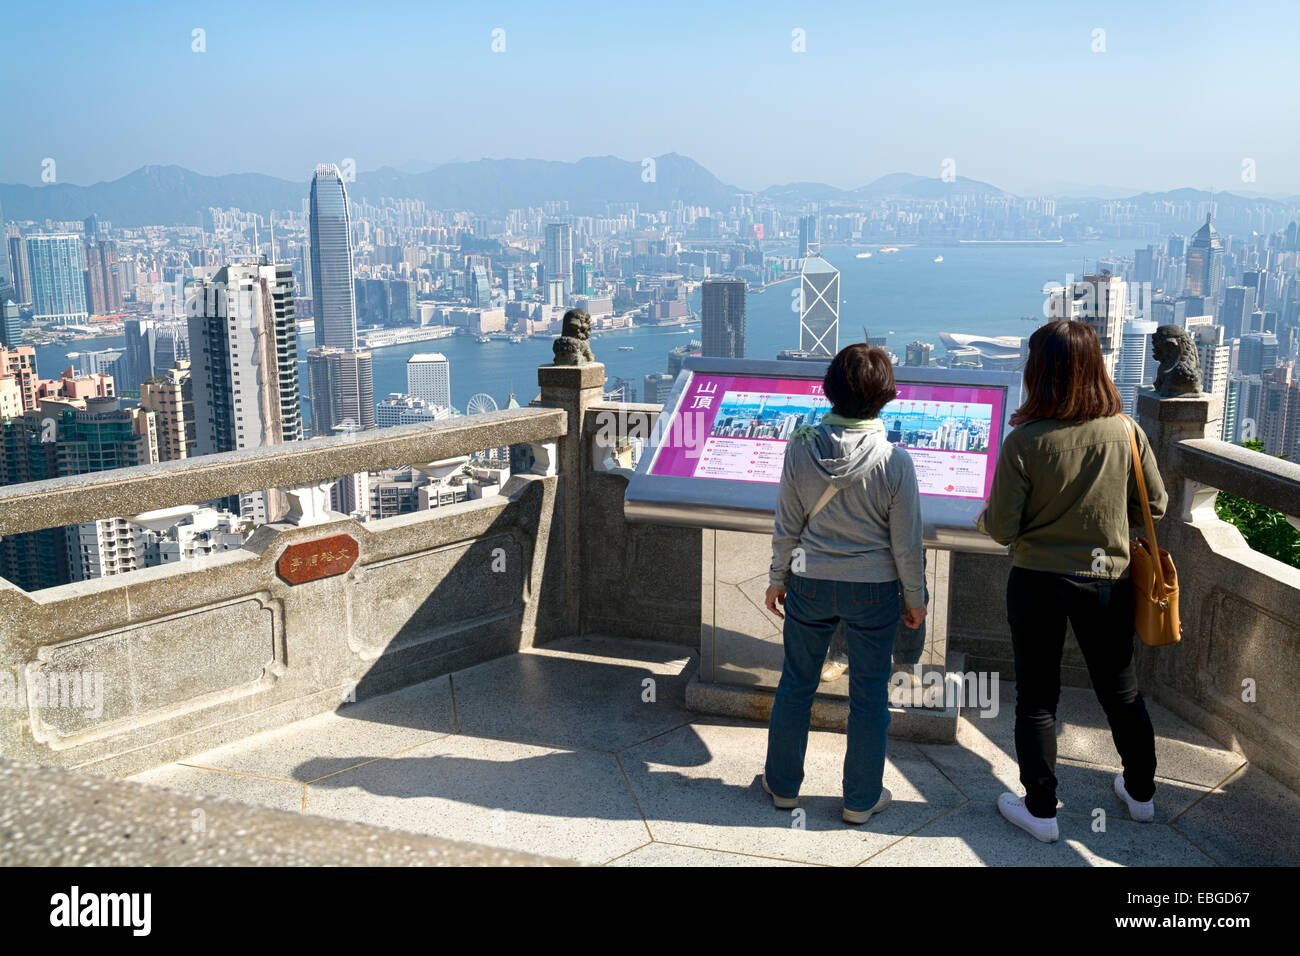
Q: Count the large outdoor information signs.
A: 1